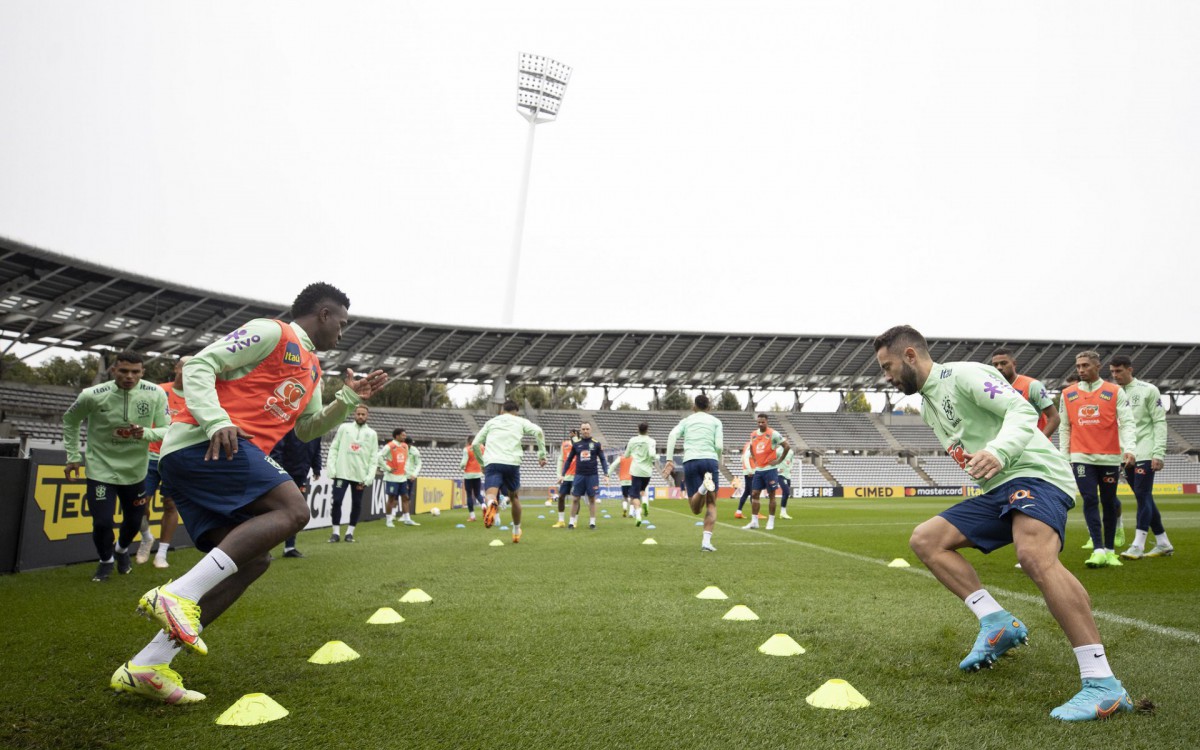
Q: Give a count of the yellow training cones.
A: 11